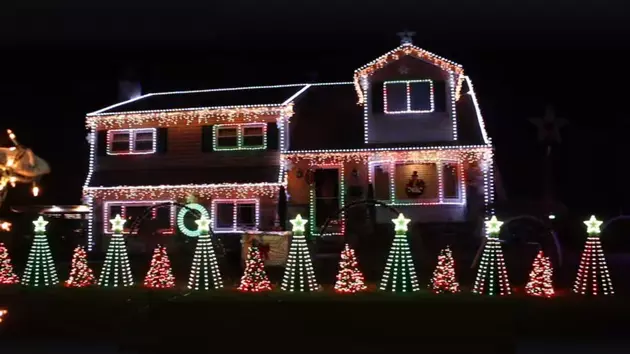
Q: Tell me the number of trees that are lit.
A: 14